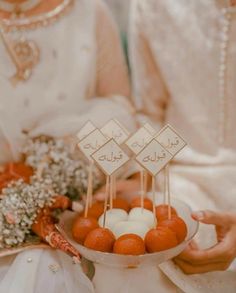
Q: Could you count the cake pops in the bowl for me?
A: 12